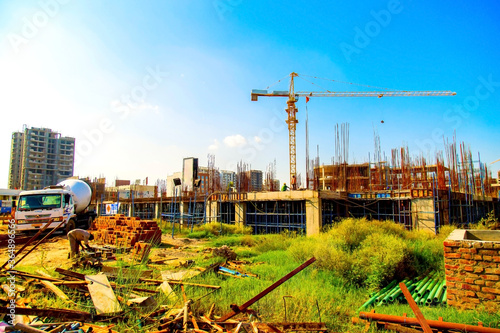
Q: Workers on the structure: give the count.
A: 2